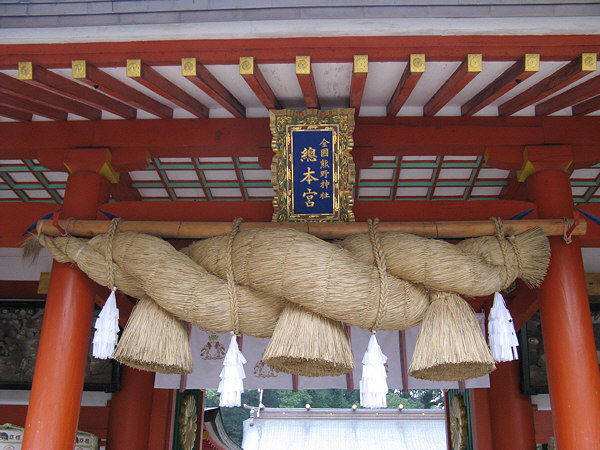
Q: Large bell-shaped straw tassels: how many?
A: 3